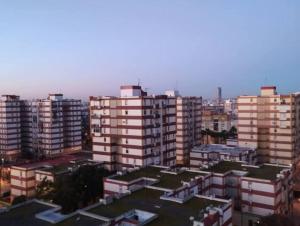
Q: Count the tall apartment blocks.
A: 5